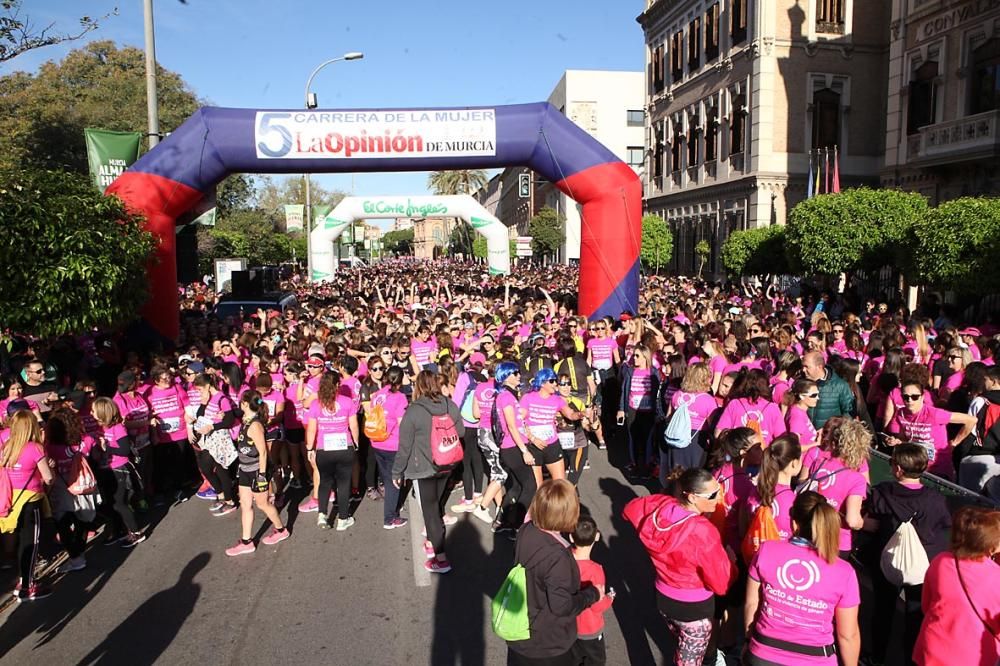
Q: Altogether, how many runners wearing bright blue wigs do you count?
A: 2